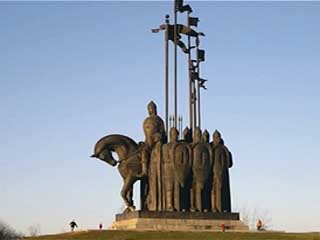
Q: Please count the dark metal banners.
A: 5